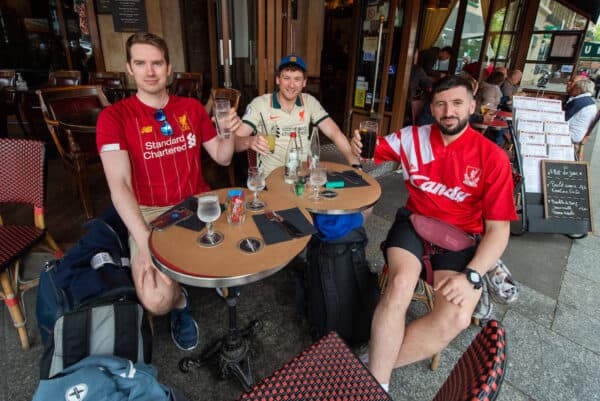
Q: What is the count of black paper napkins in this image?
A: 3